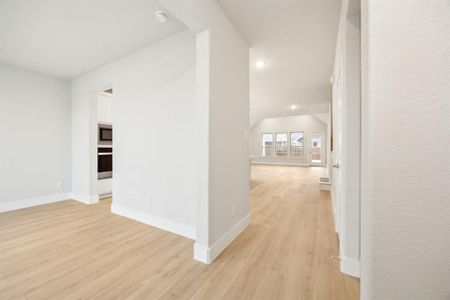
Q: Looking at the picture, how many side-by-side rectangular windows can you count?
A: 3